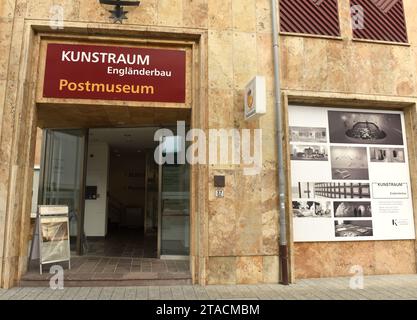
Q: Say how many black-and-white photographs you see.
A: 9